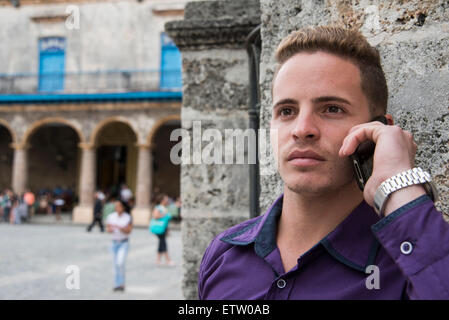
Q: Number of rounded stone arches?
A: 4